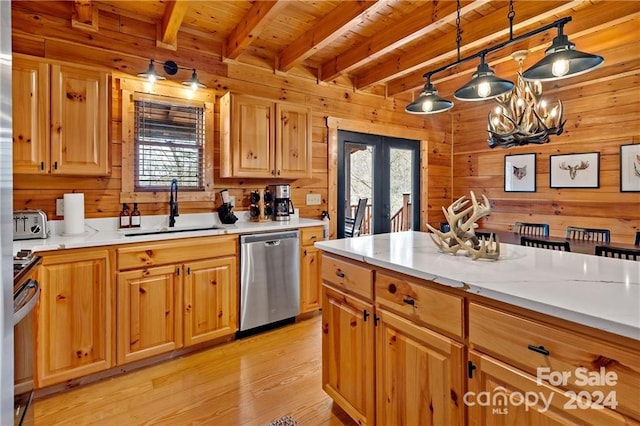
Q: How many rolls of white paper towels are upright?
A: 1